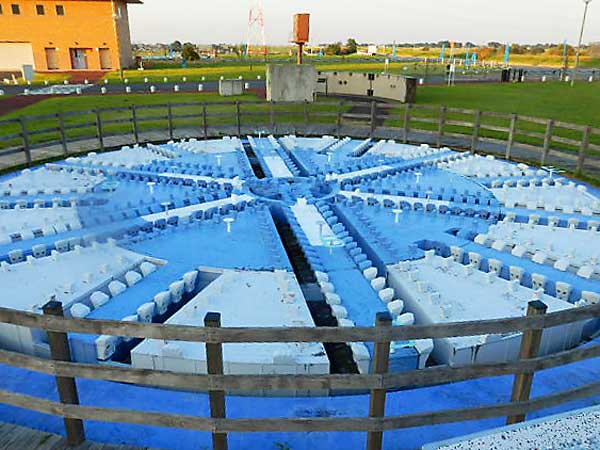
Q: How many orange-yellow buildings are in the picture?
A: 1